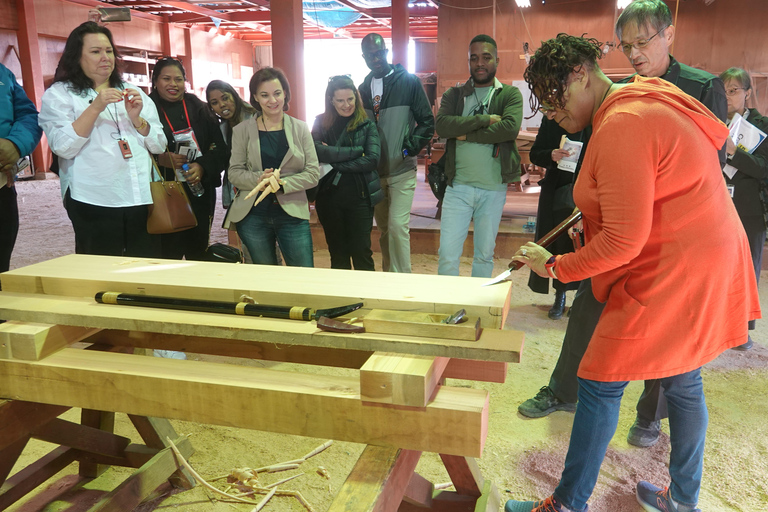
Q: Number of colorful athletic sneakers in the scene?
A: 2